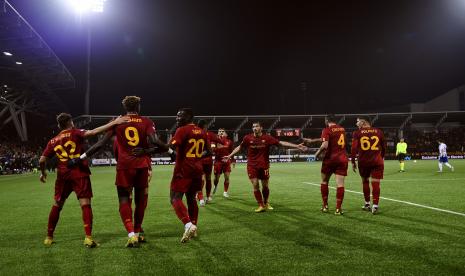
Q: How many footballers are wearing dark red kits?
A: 8